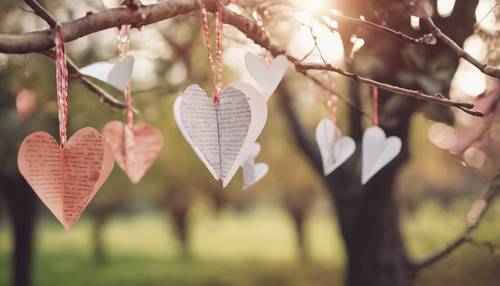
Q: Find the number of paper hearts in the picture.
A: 8